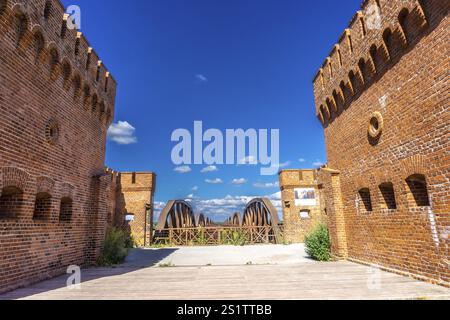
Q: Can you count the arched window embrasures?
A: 6